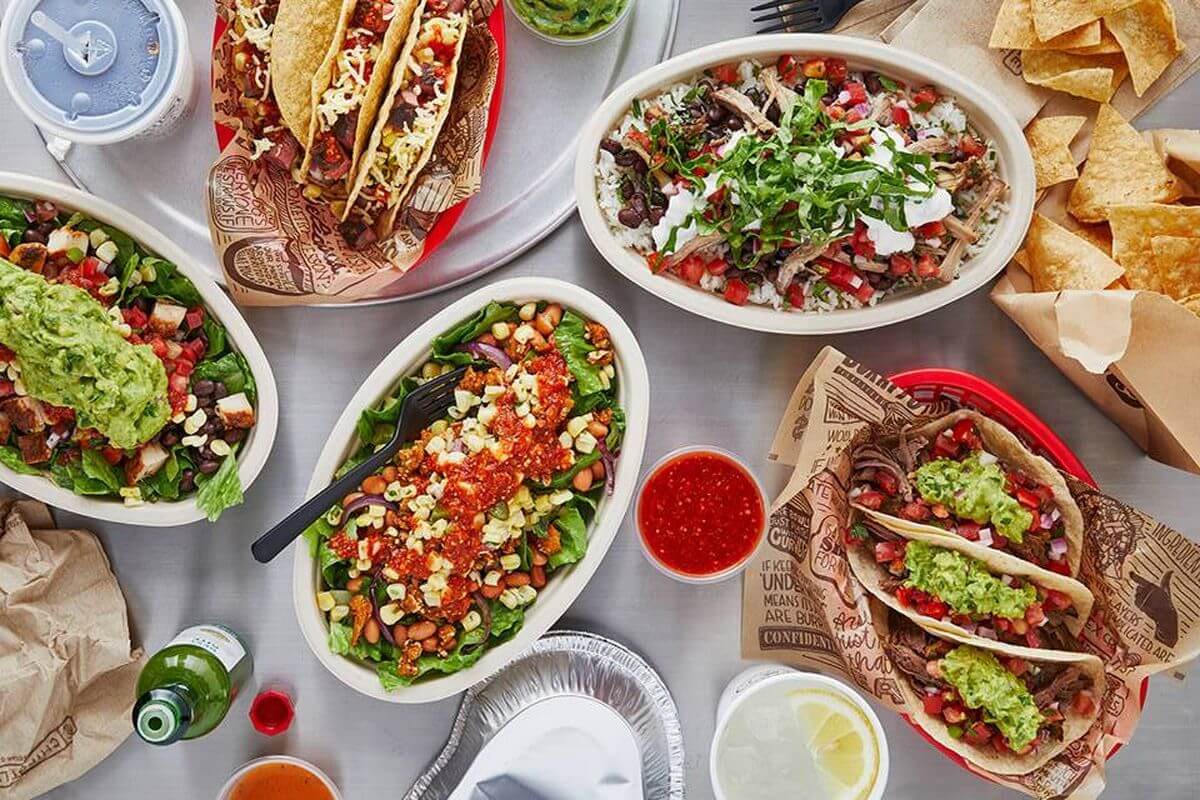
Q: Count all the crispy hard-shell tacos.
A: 3